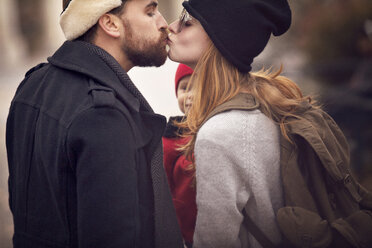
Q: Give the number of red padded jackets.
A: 1